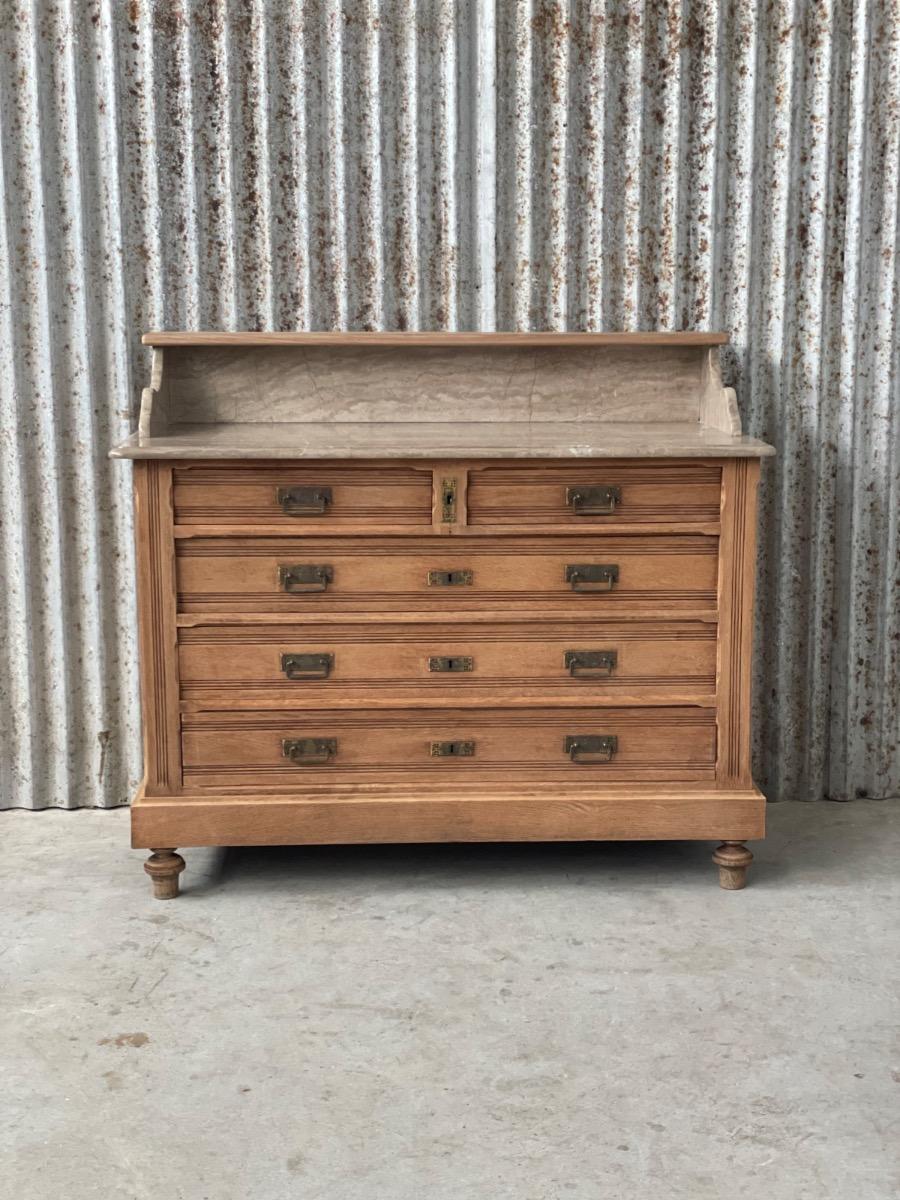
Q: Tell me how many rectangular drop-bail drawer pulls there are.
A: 8